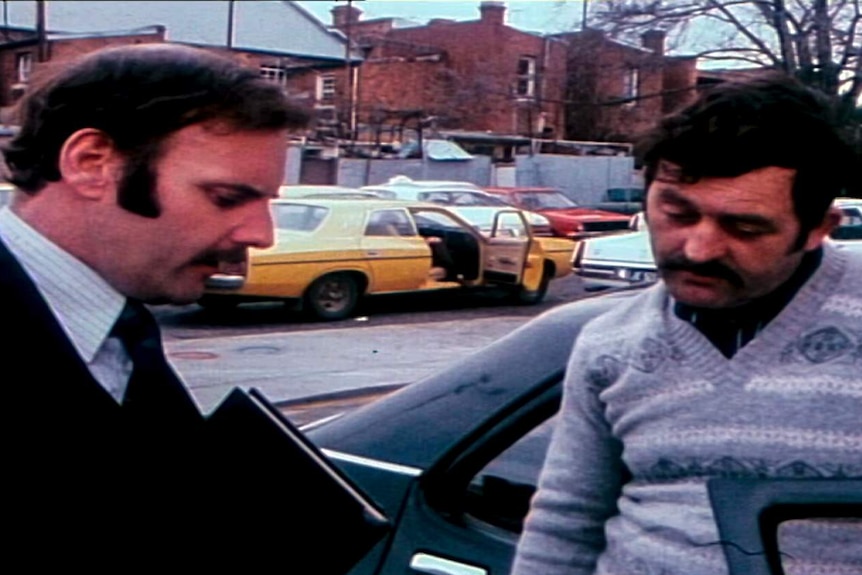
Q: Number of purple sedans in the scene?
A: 0